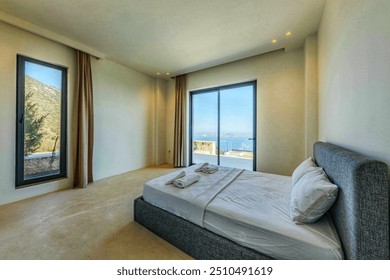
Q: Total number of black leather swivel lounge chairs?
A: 0